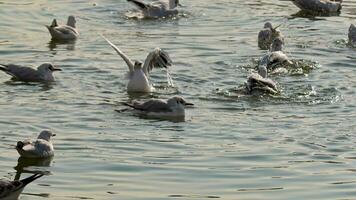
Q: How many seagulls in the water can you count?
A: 12